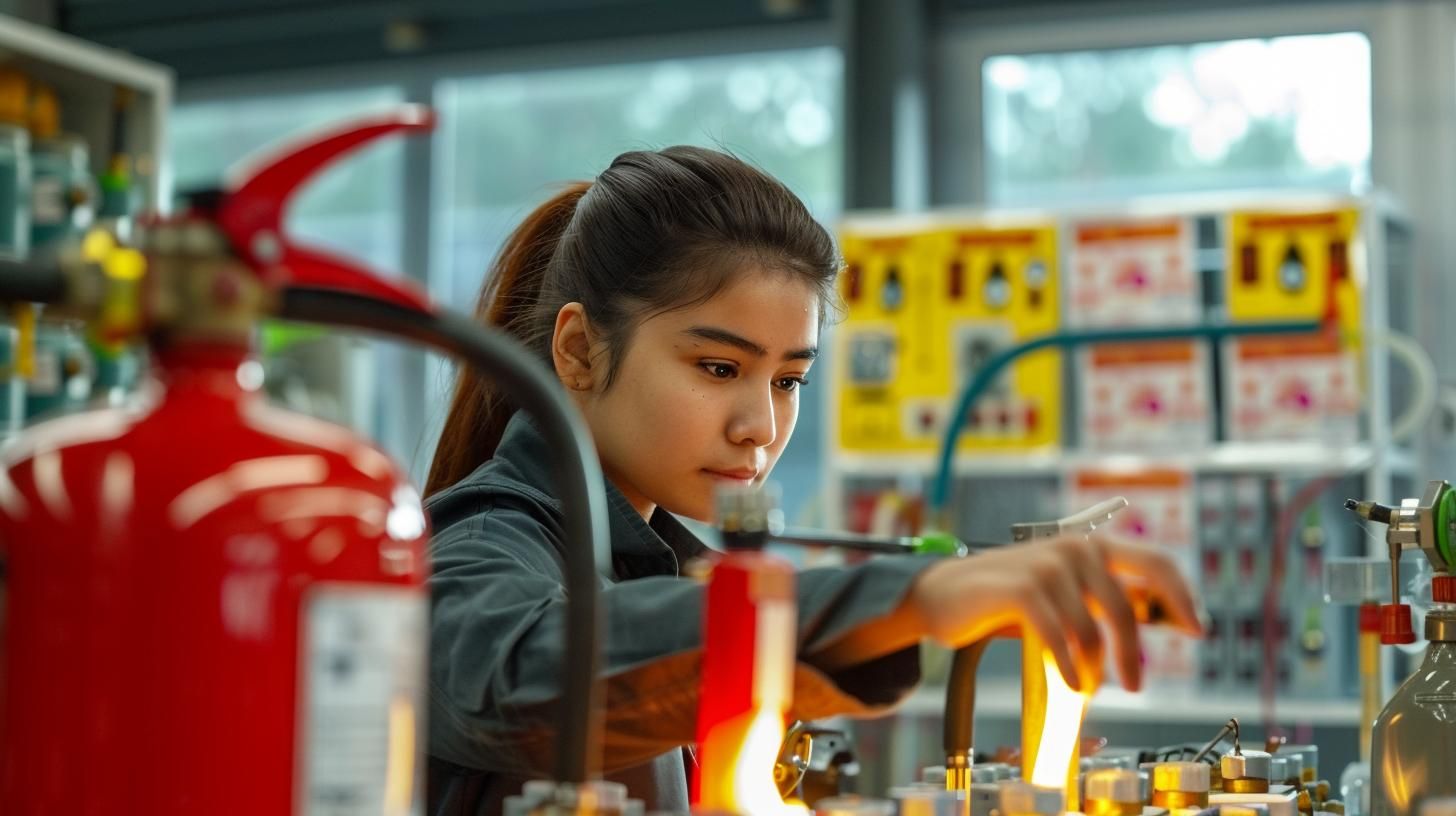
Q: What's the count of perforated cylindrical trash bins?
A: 0